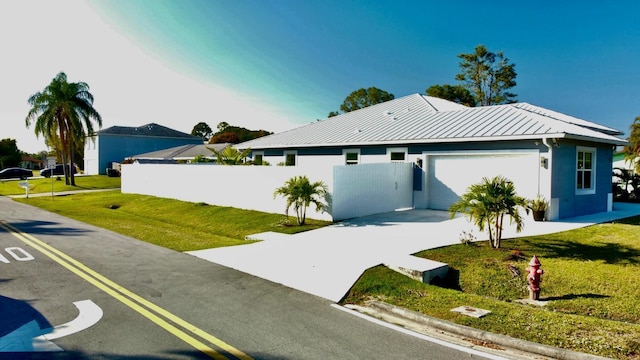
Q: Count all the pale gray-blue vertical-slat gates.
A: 1